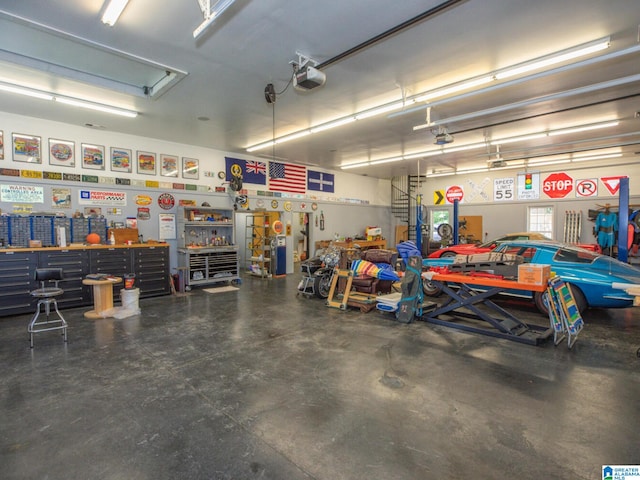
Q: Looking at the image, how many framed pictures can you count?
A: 8